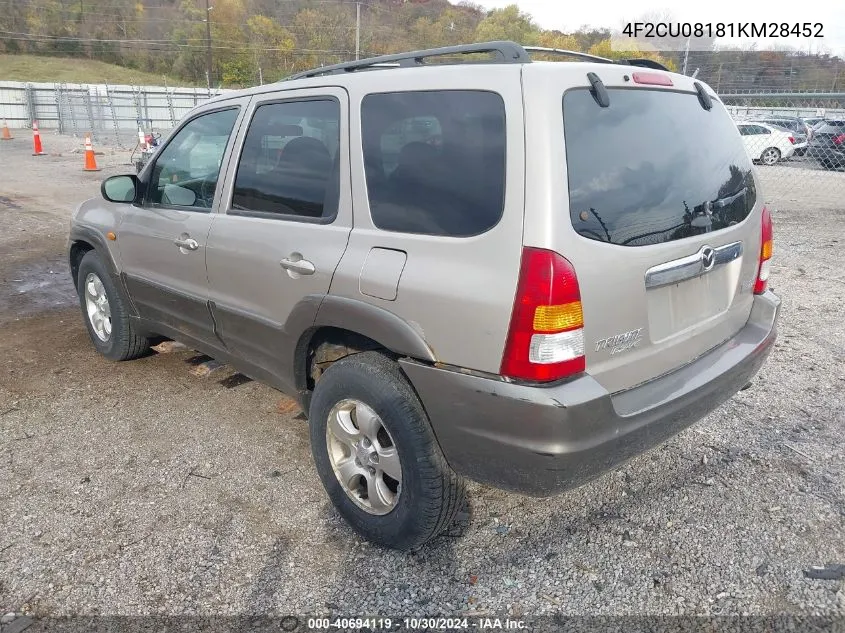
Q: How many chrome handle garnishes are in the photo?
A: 1